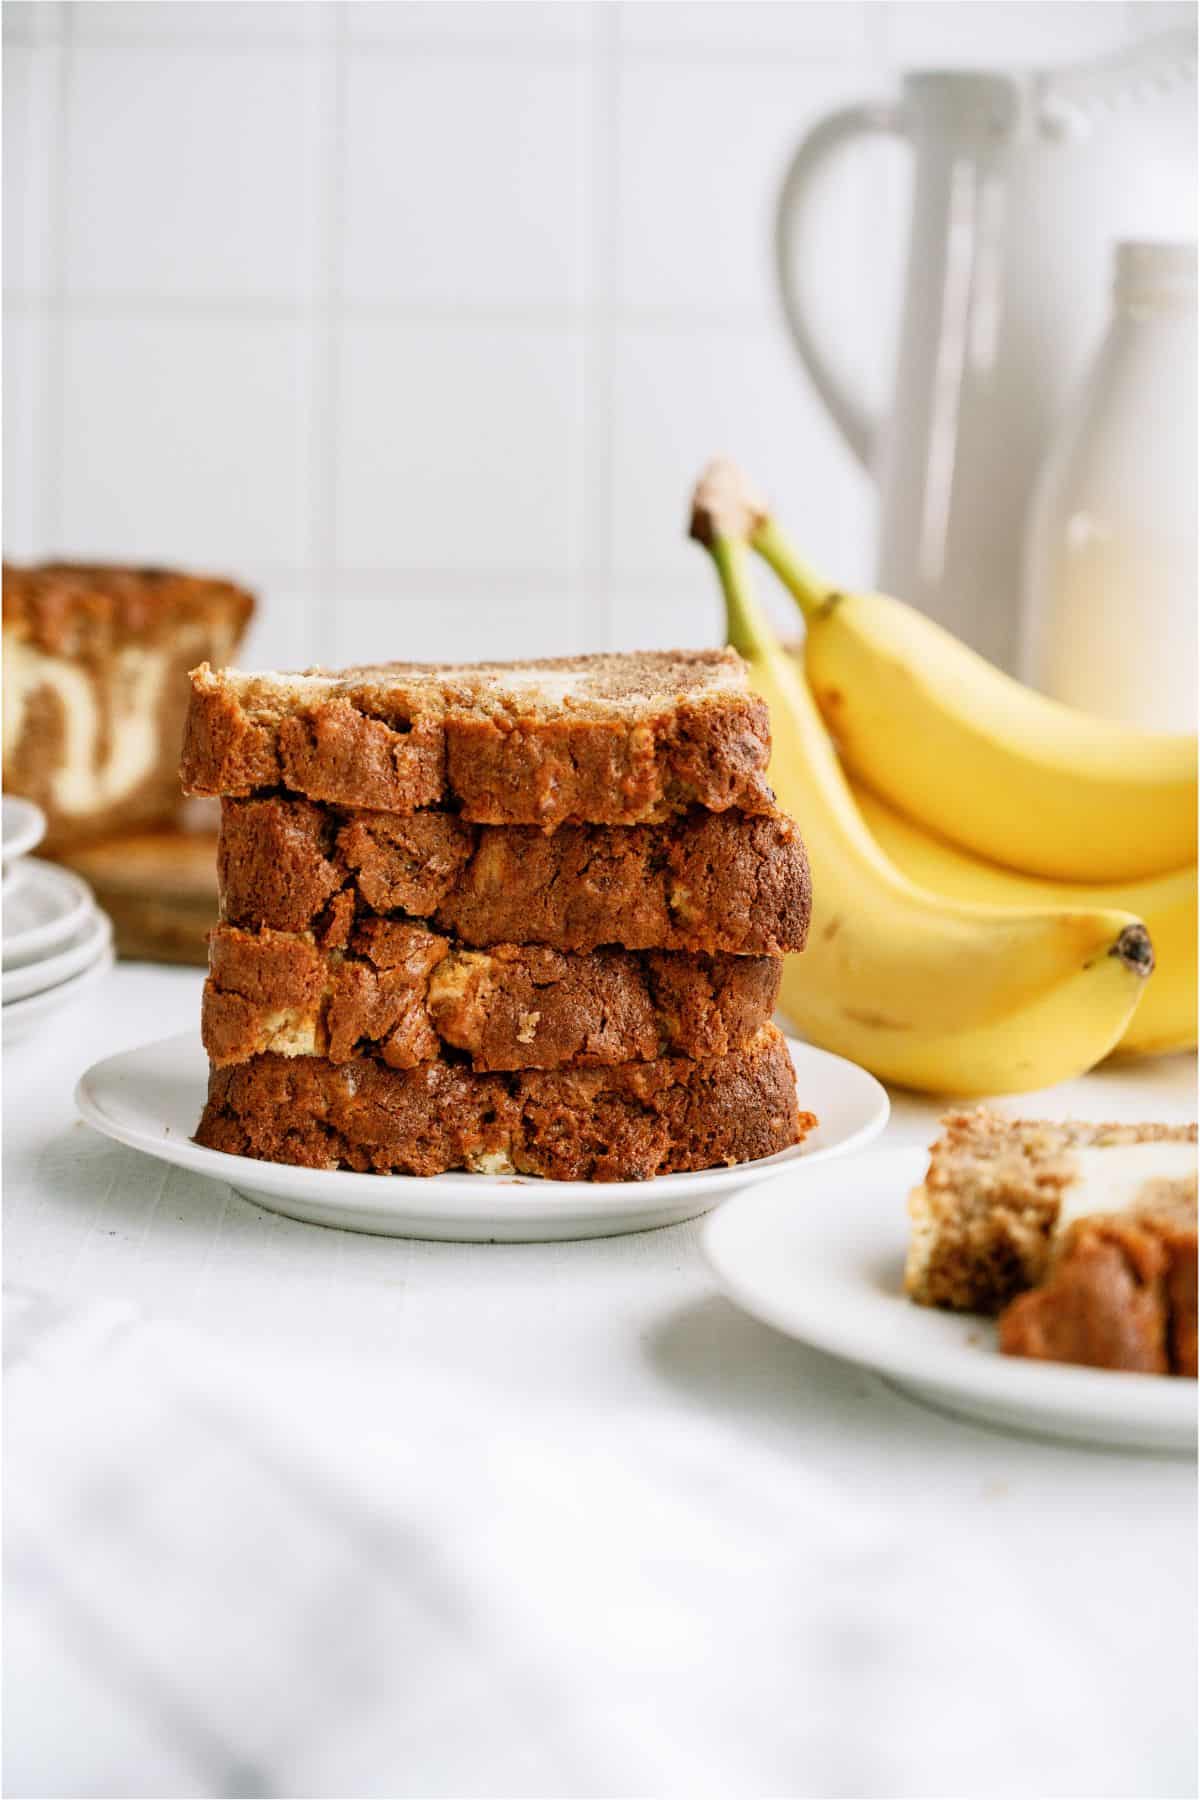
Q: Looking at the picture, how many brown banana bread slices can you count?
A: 5